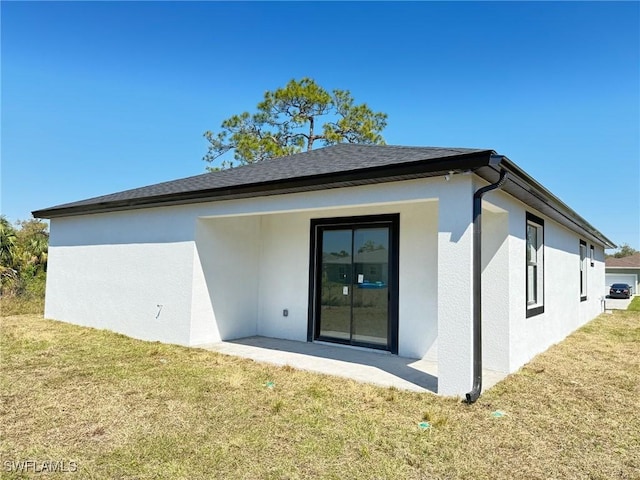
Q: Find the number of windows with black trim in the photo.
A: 3